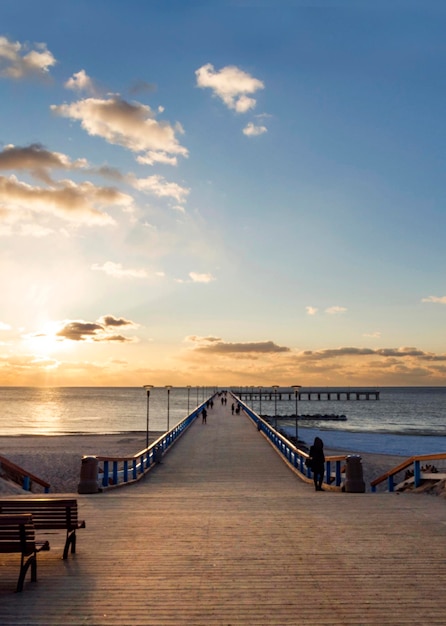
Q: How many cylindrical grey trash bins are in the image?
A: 2